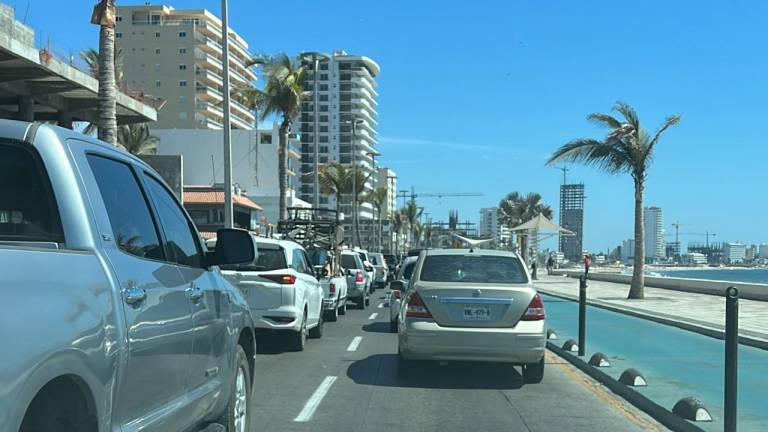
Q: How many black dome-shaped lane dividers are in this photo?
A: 5